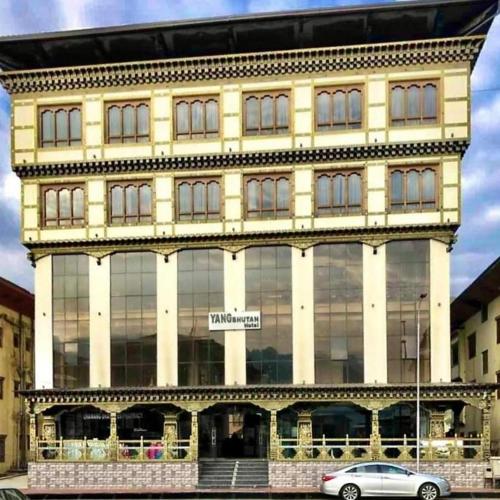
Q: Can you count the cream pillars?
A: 7